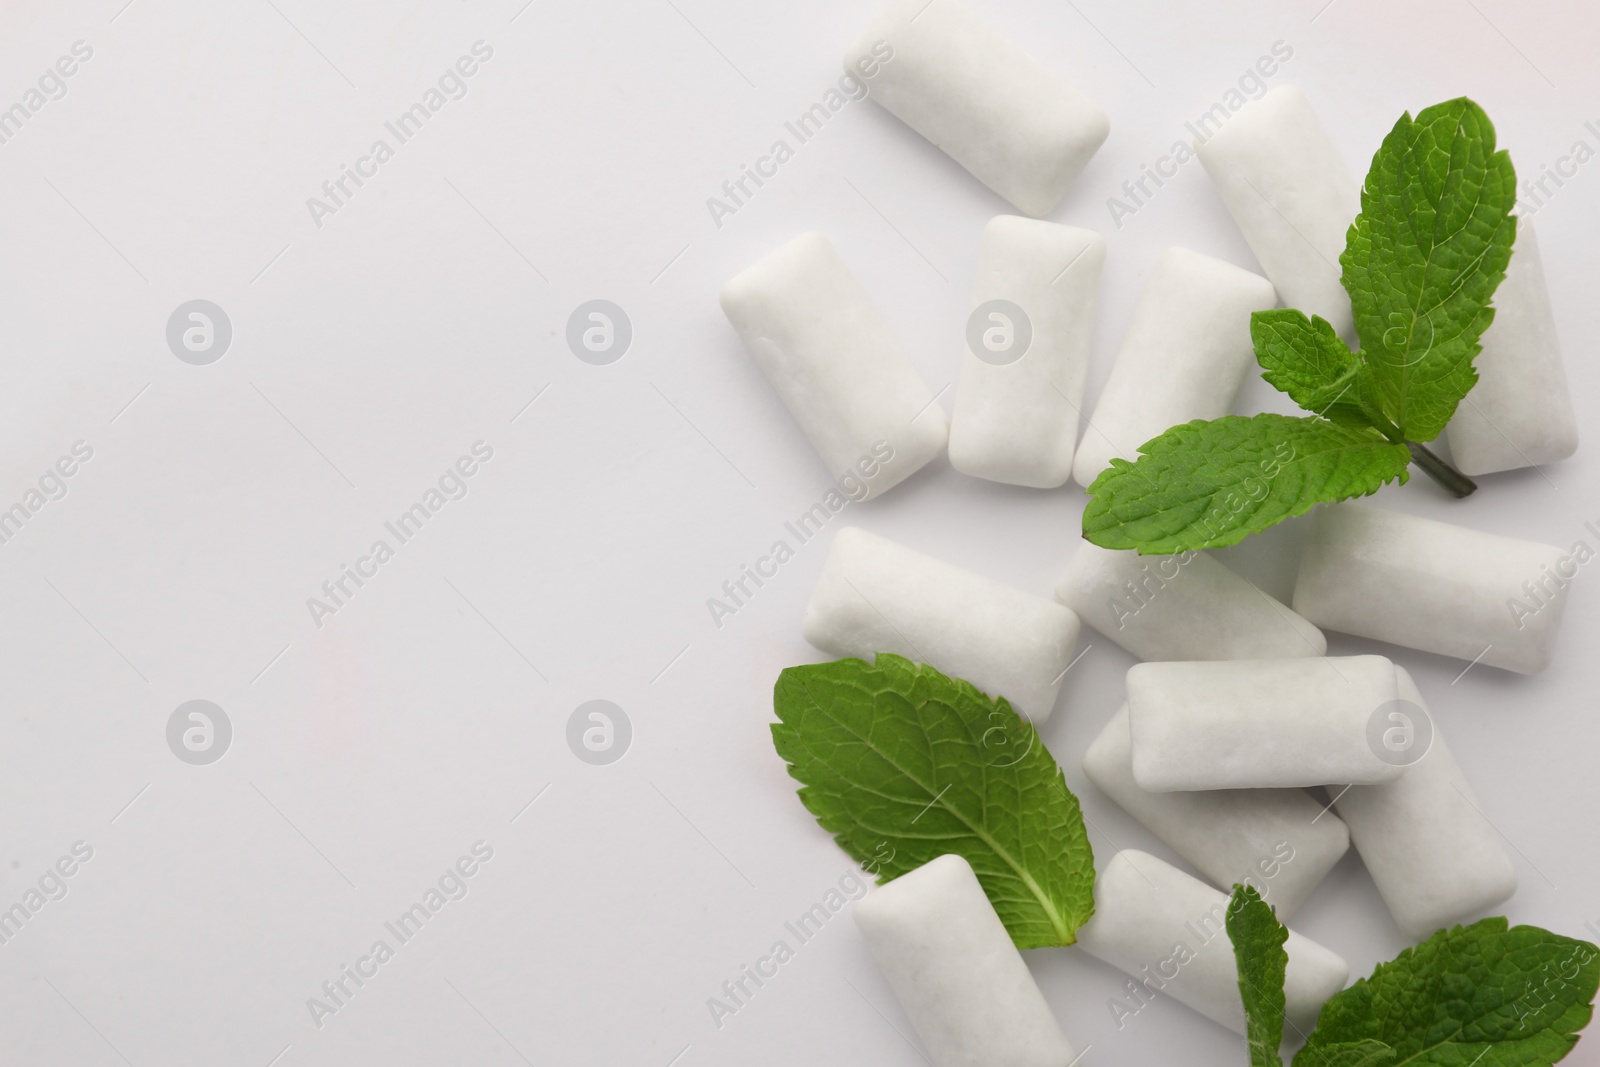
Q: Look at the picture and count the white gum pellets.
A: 14